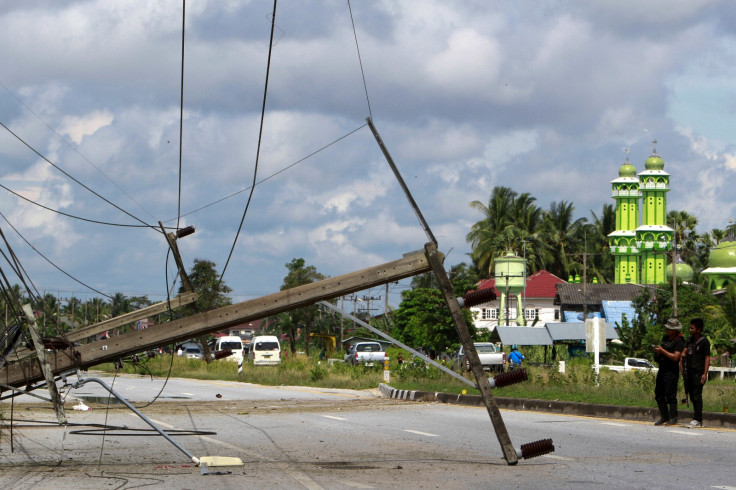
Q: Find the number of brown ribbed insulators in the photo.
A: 5